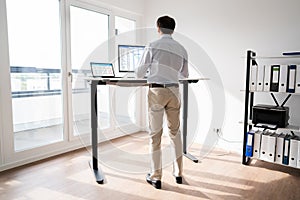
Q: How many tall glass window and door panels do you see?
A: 3